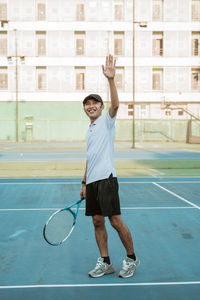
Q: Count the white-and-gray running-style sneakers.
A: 2